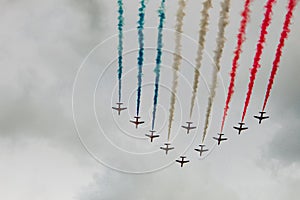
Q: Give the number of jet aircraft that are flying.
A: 10